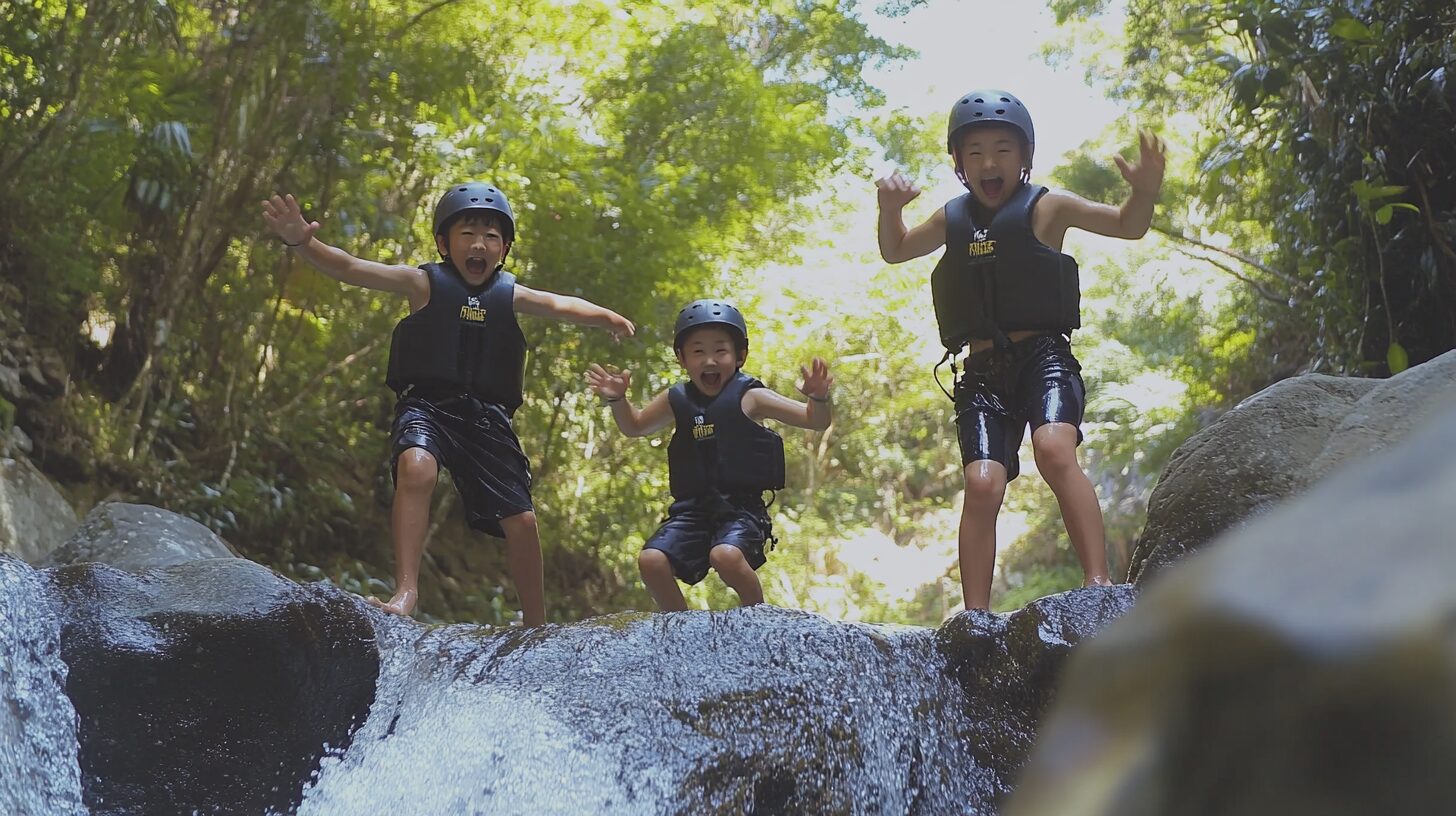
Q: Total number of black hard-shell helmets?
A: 3